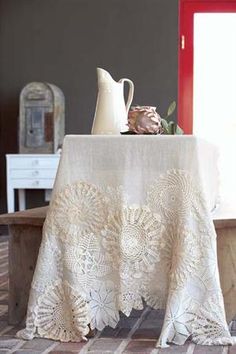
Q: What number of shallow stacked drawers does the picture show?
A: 3